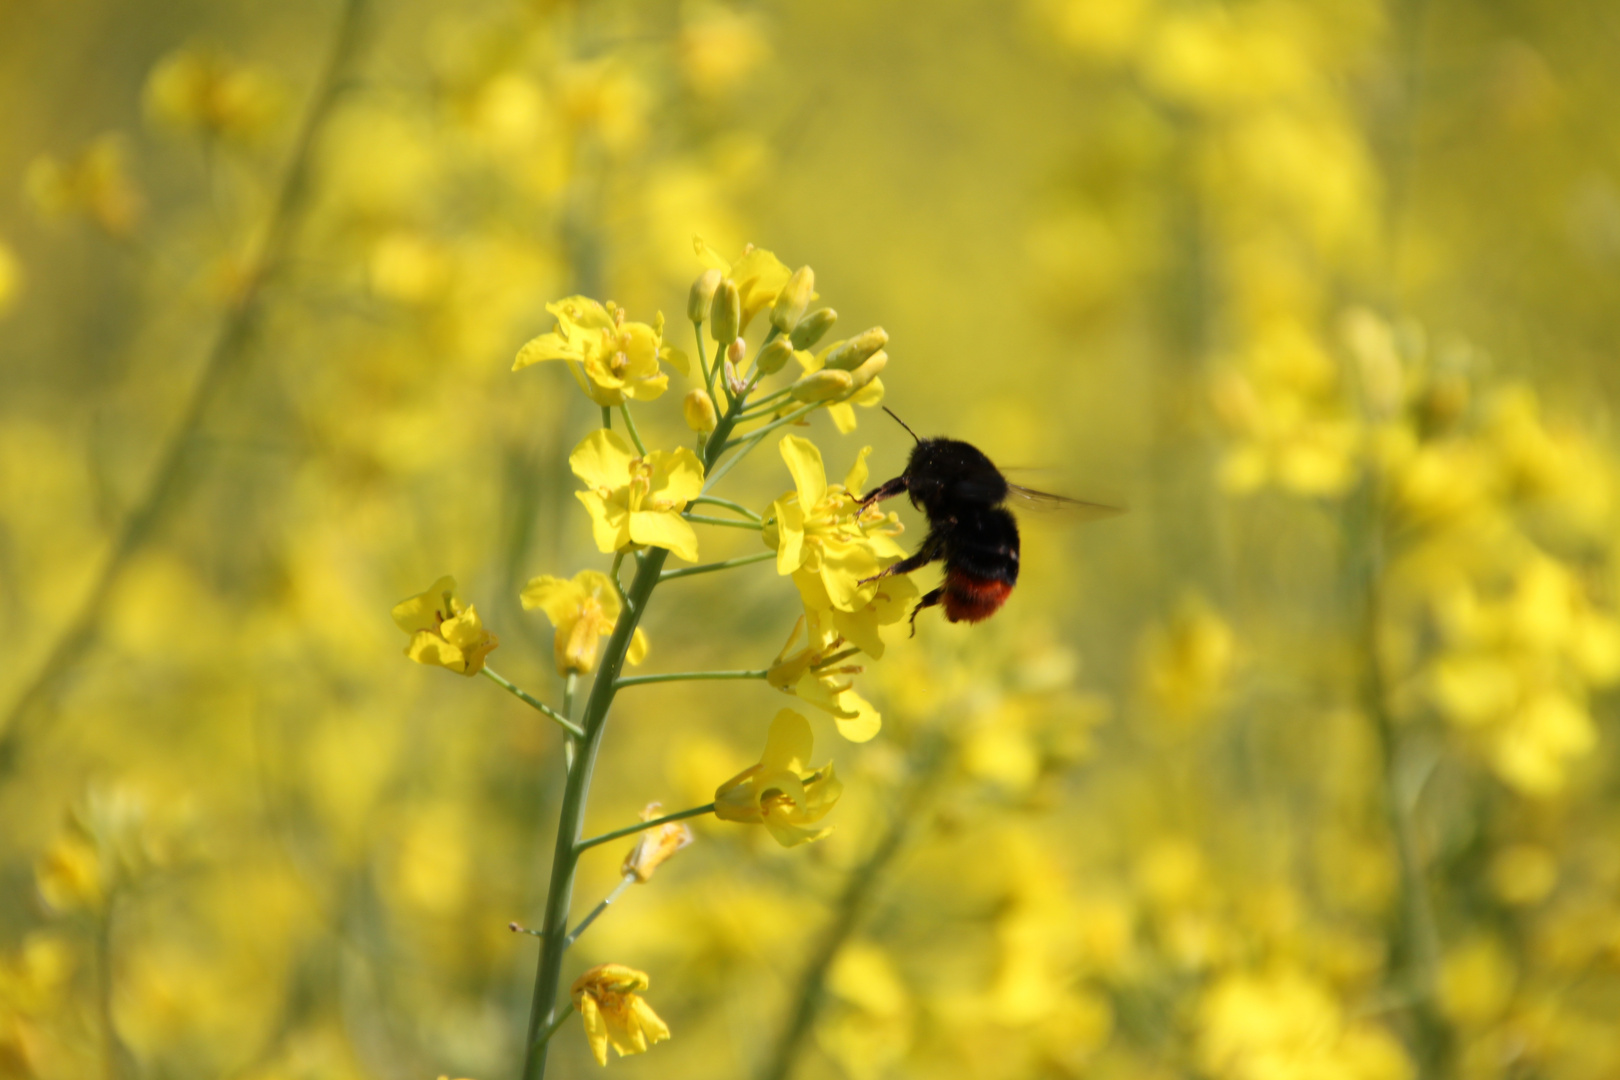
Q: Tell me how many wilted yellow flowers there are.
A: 2